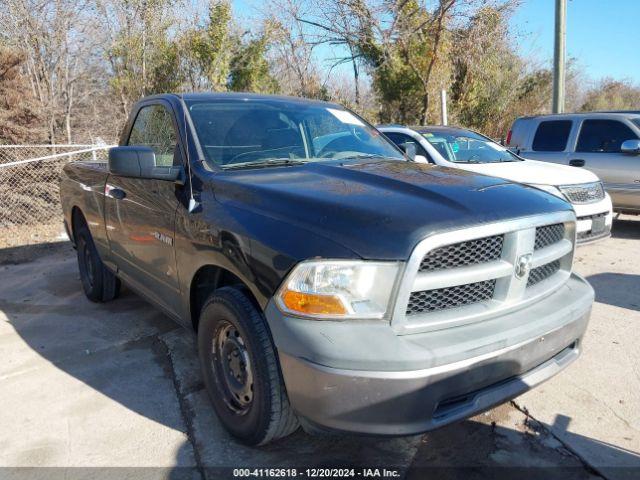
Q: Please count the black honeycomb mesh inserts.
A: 4